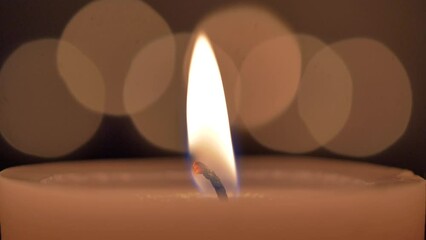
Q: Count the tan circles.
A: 6